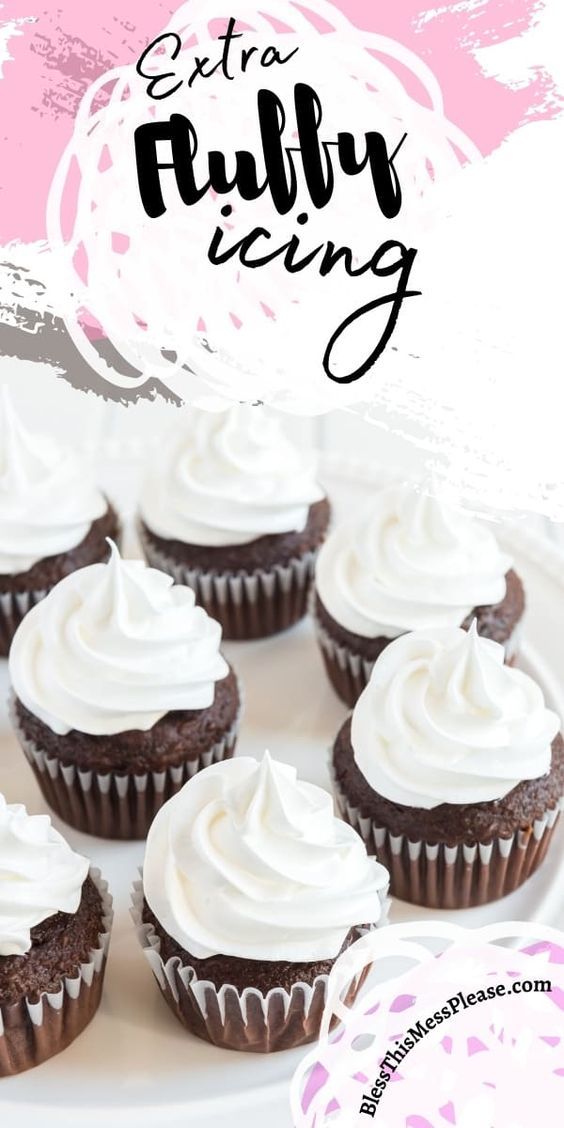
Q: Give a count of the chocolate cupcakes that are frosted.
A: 7